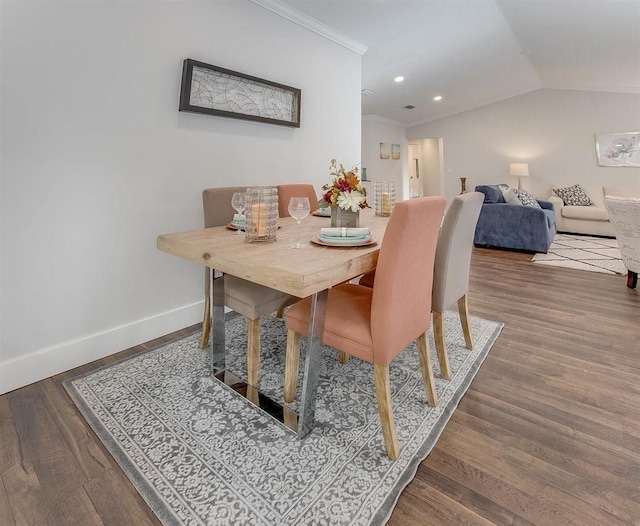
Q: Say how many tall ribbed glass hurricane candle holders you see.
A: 2